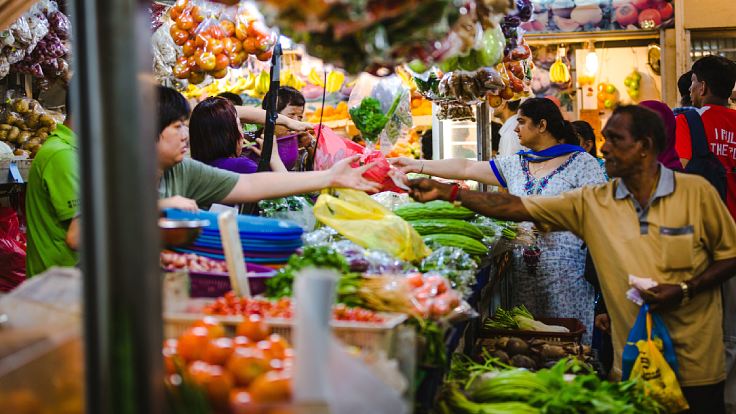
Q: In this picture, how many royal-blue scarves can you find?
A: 1